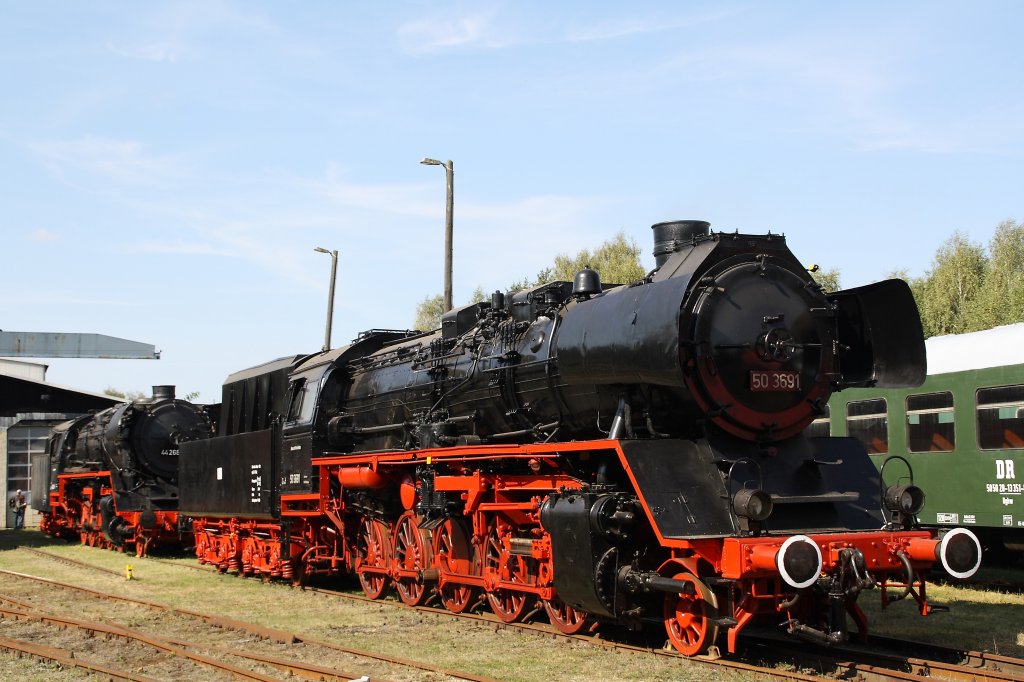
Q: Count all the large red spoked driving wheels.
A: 5